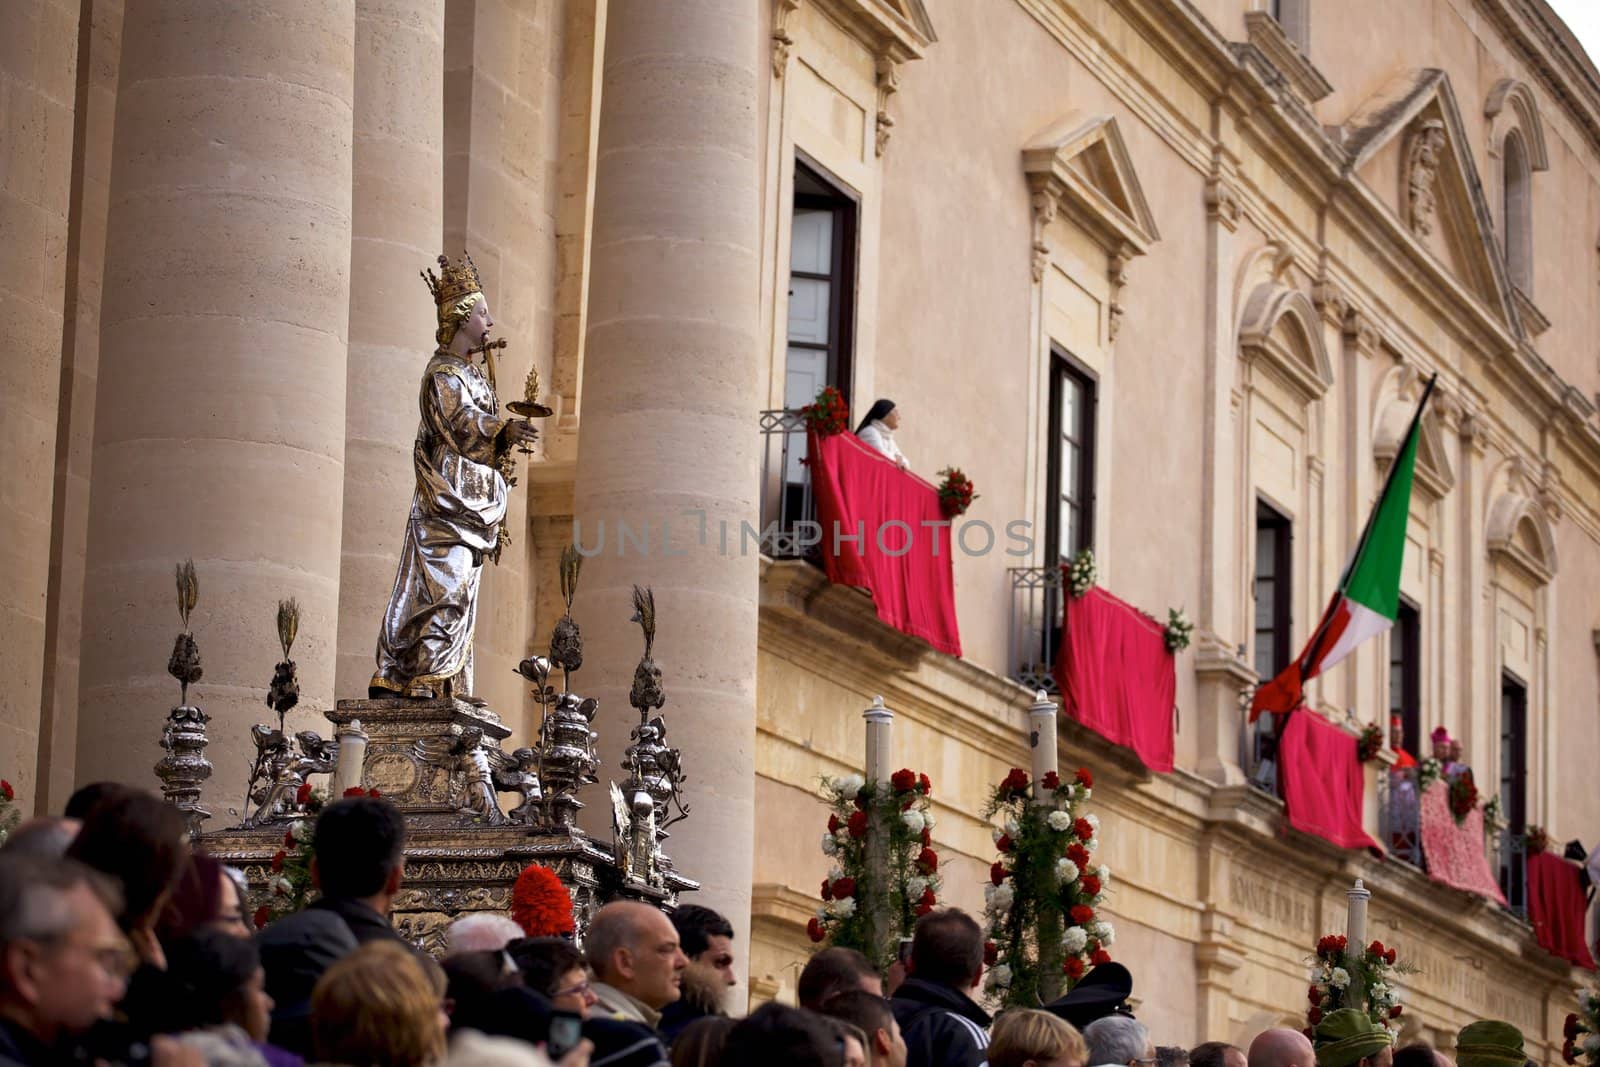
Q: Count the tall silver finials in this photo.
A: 4